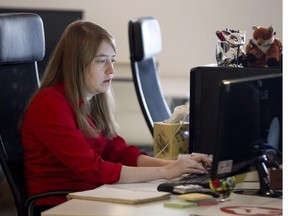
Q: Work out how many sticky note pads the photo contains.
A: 3